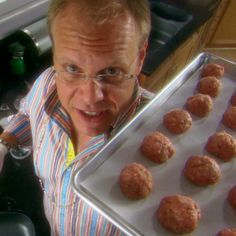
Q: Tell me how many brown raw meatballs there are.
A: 13